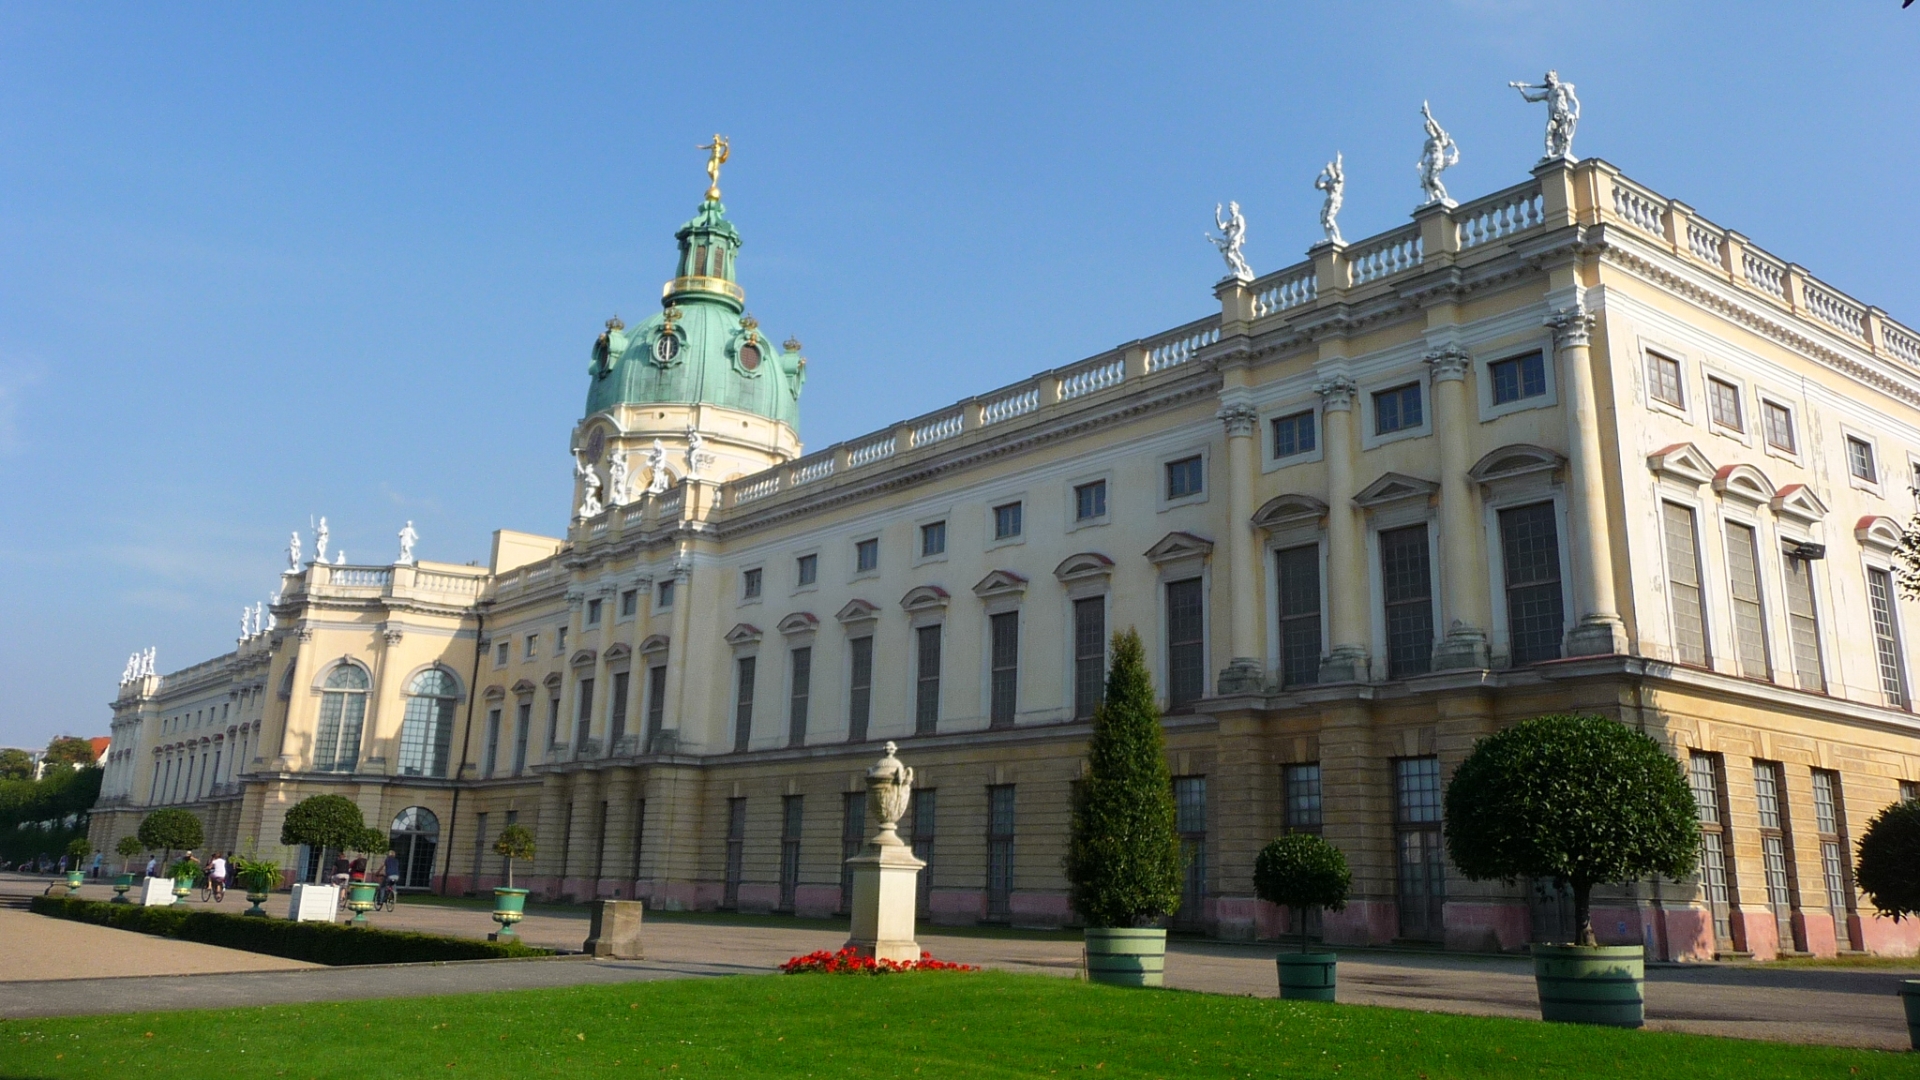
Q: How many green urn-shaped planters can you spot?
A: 6